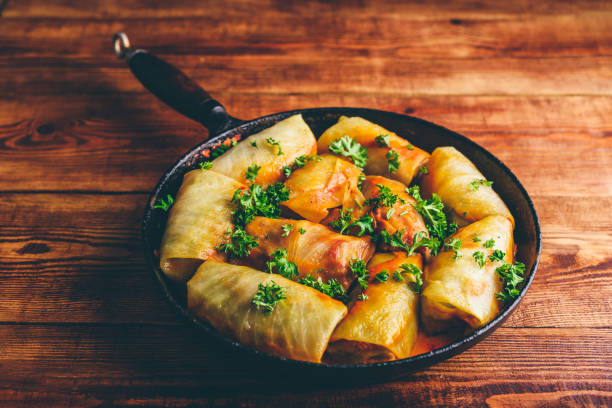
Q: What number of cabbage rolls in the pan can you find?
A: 10